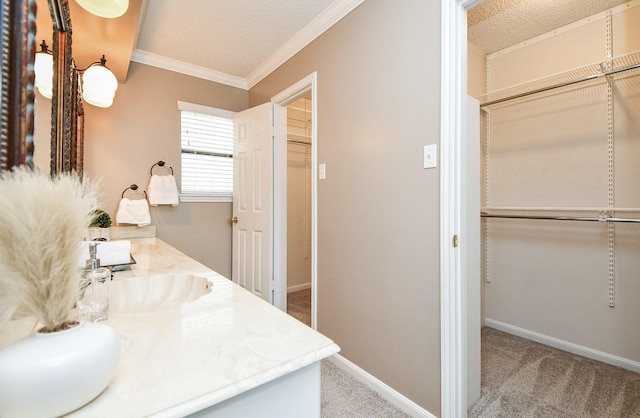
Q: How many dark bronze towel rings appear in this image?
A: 2